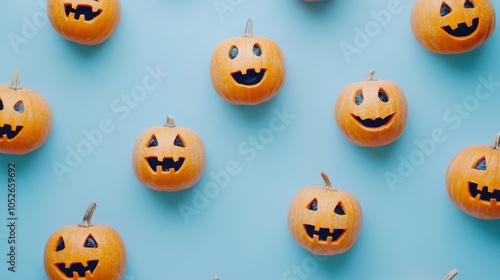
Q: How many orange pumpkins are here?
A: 9